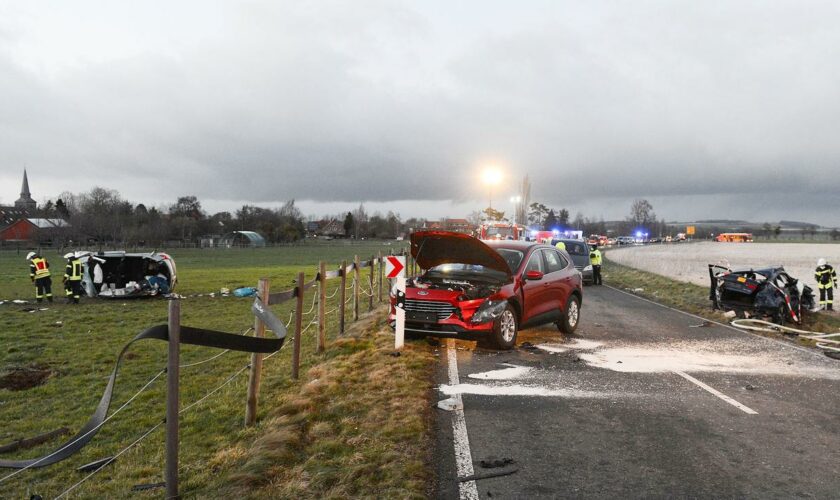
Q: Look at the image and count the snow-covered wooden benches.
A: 0